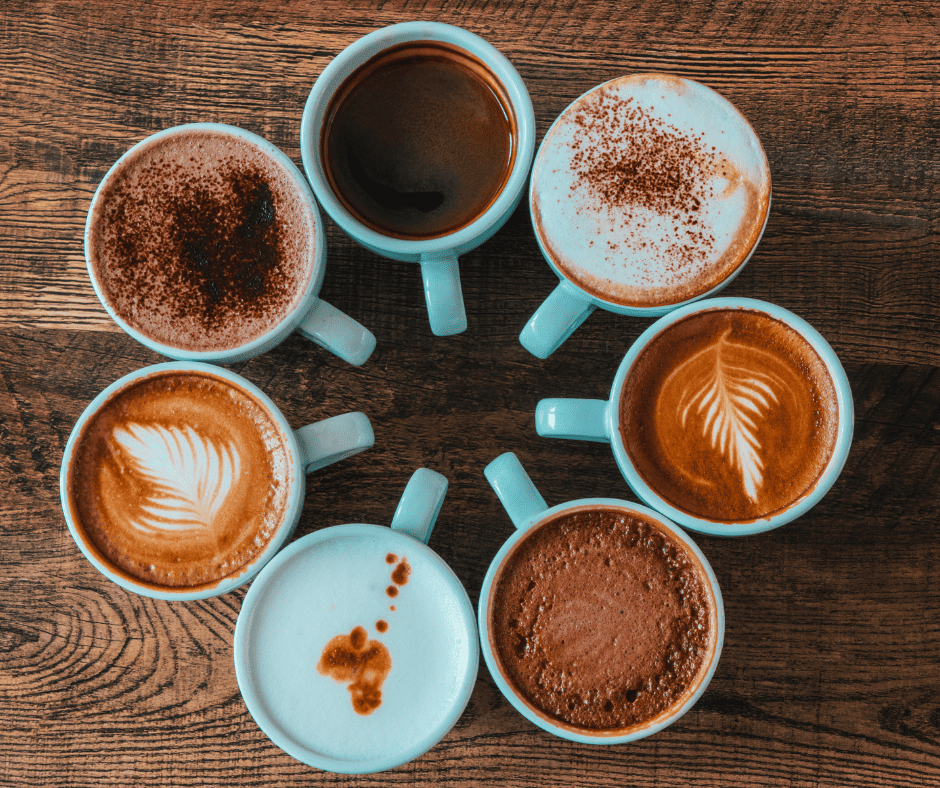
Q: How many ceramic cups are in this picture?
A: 7